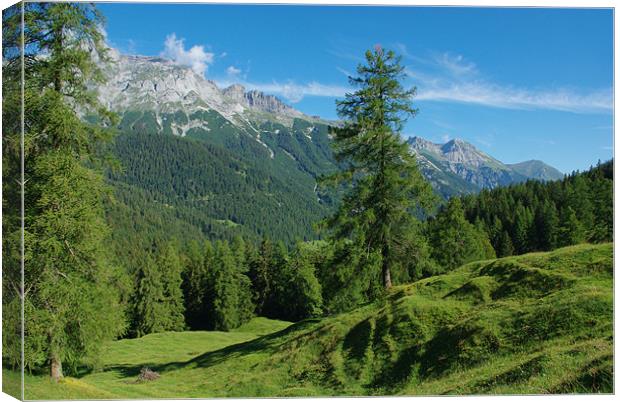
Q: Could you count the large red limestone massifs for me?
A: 0